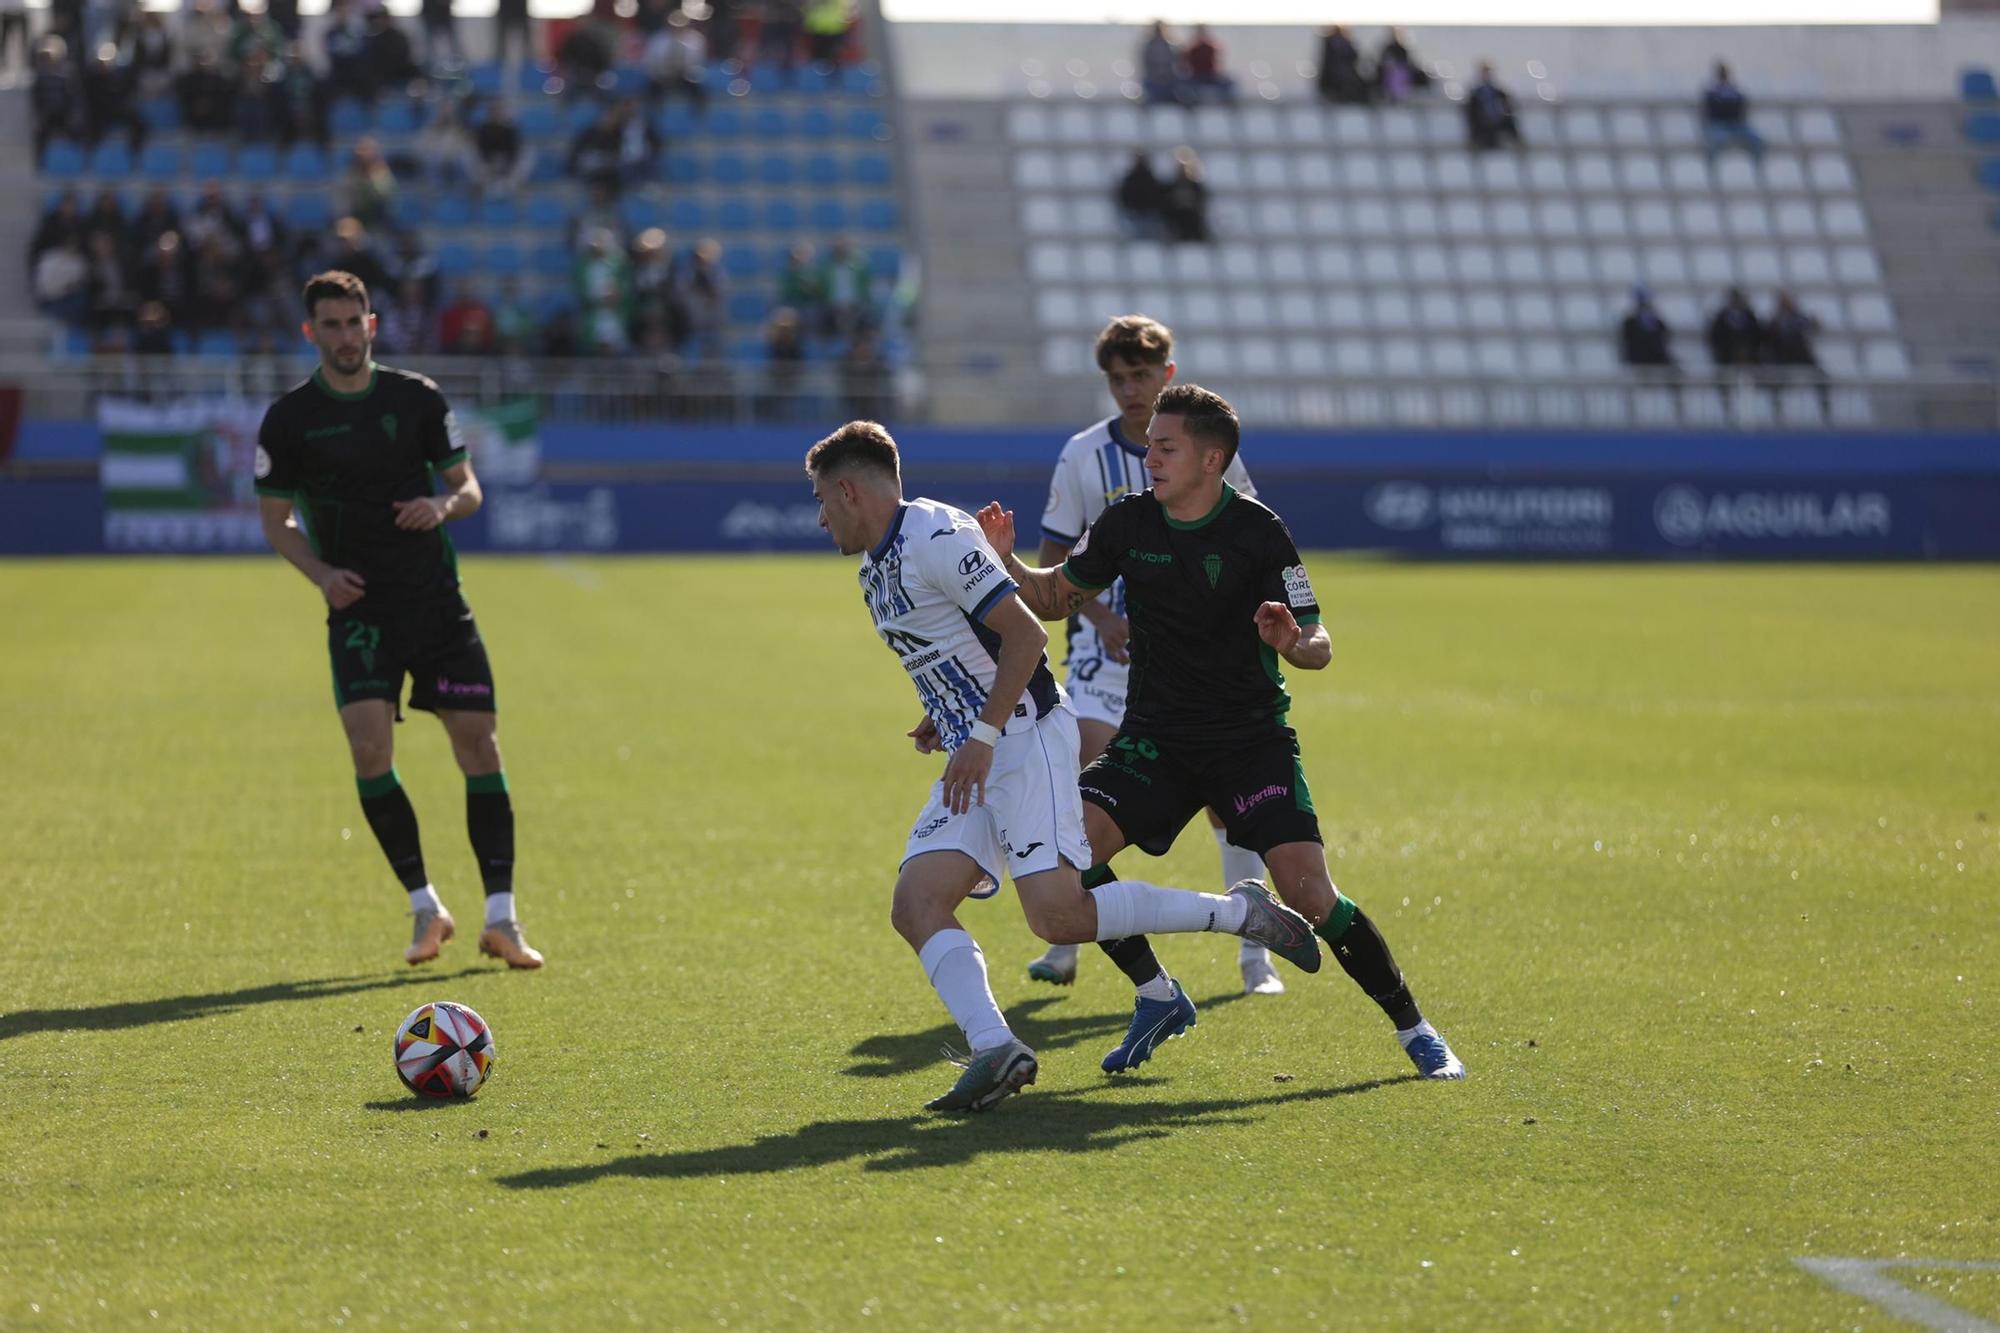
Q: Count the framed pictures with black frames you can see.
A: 0